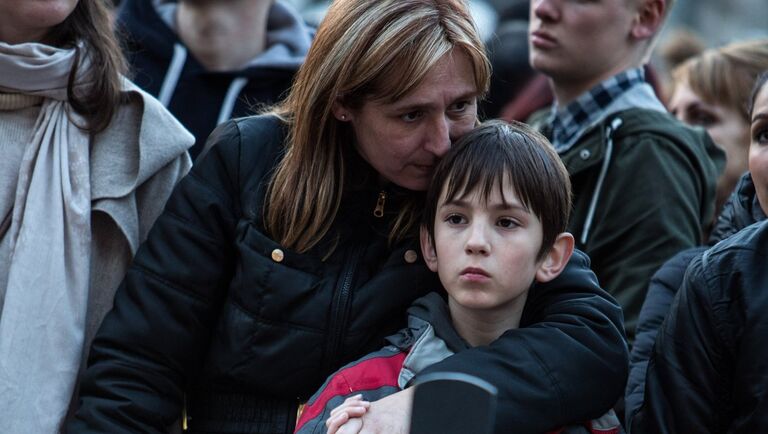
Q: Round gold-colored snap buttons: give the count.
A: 2